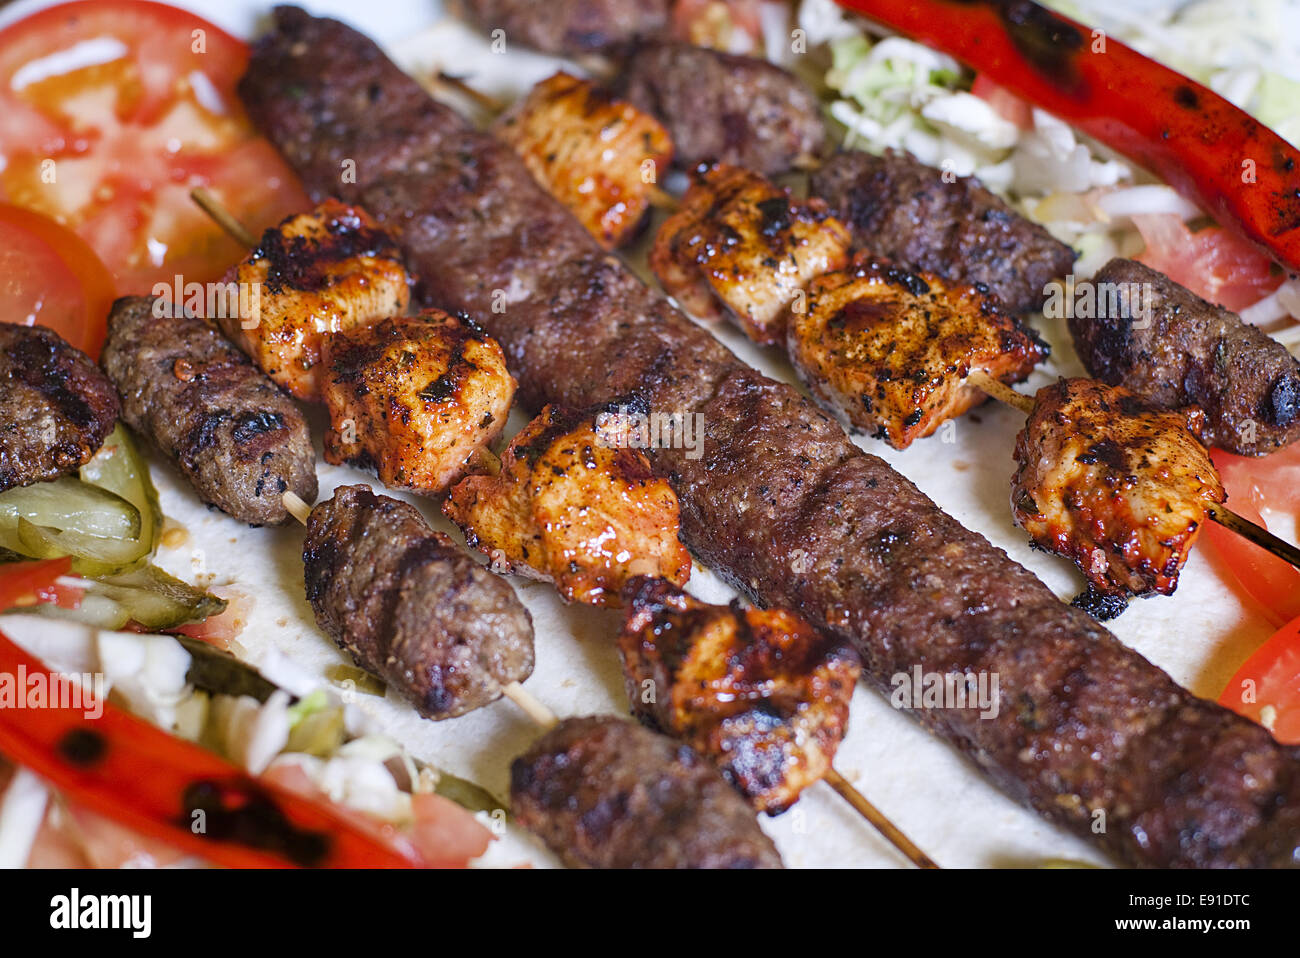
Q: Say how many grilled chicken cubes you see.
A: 8